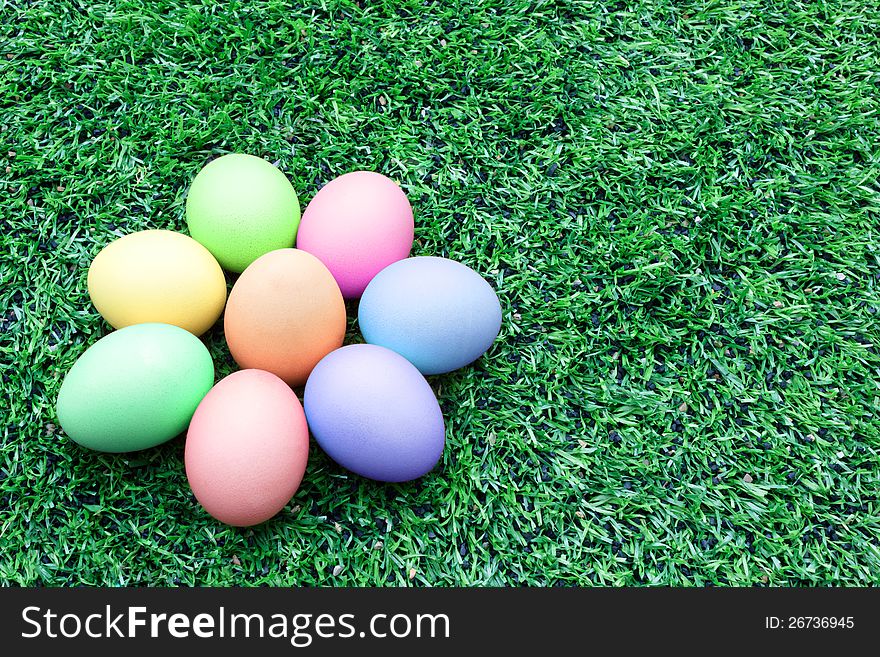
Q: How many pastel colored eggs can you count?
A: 8